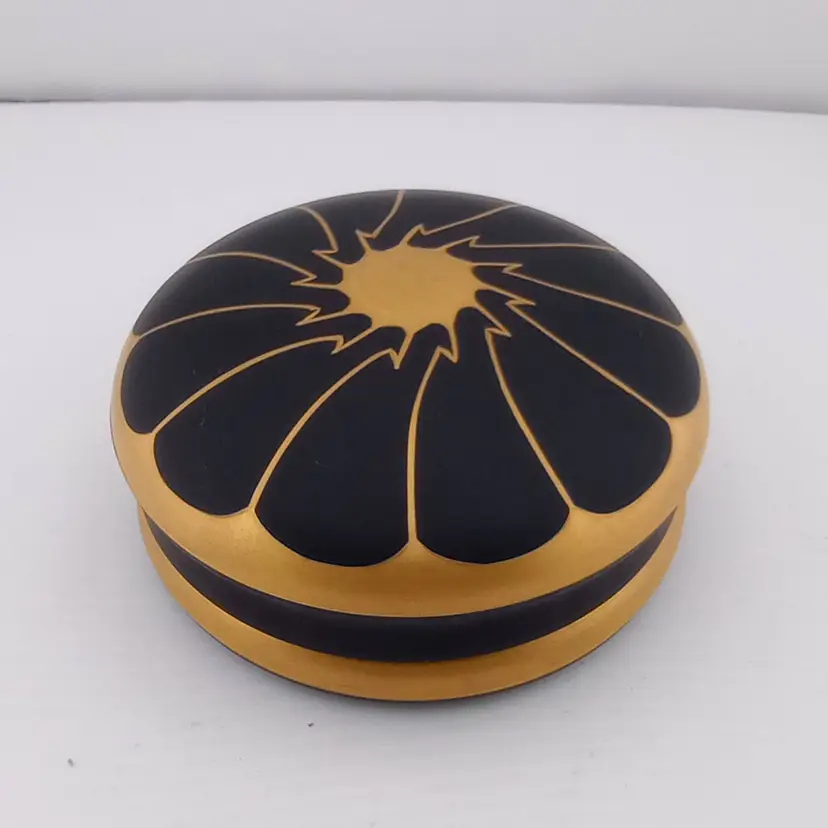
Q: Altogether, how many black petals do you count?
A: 12